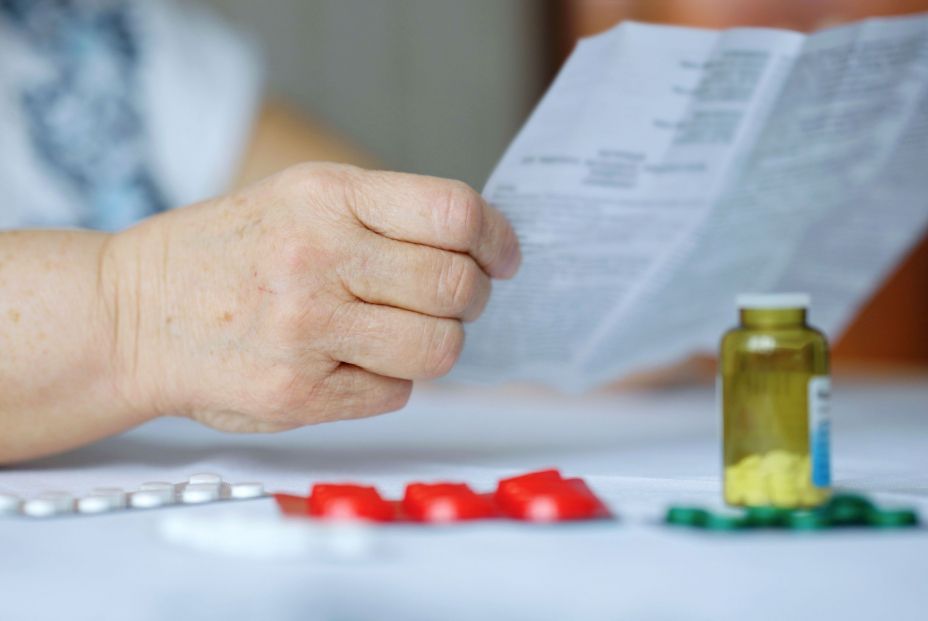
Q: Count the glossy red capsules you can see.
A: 3